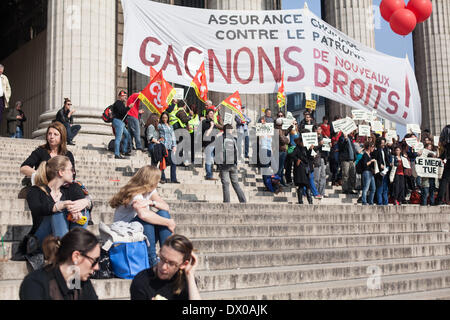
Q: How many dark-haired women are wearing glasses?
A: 2